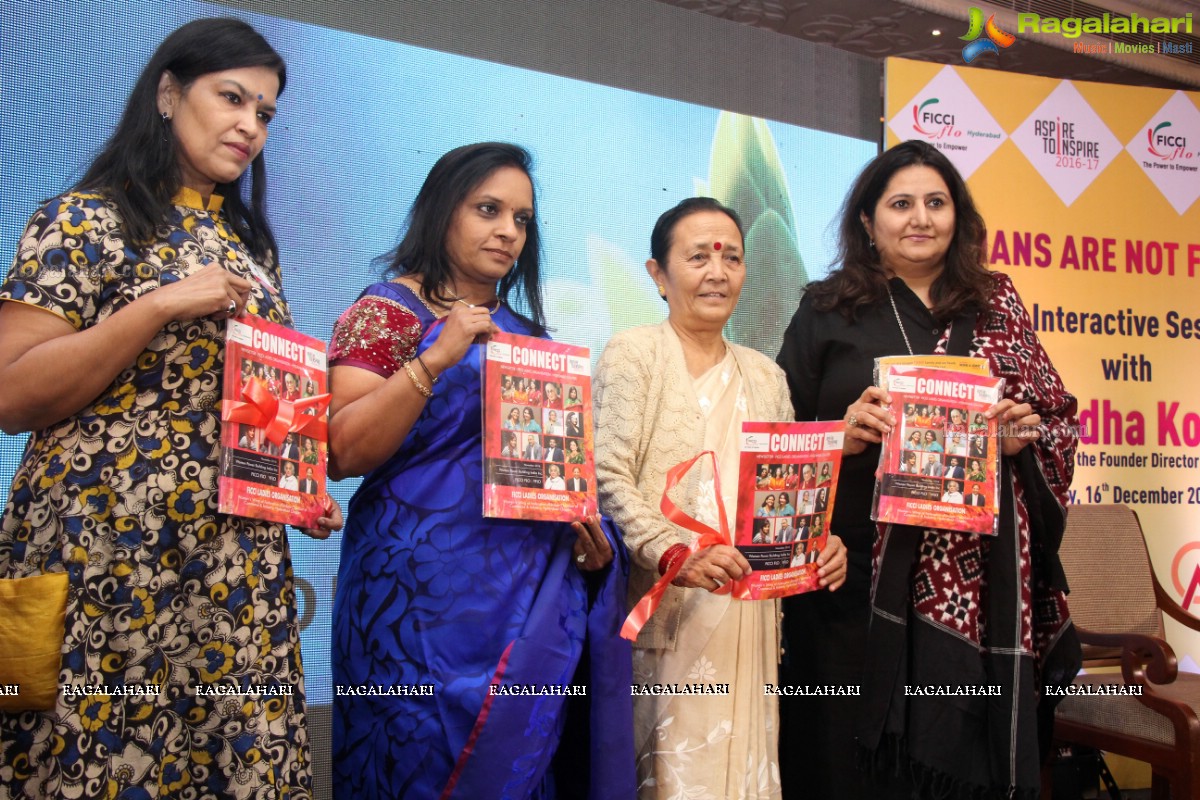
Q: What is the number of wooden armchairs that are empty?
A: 1